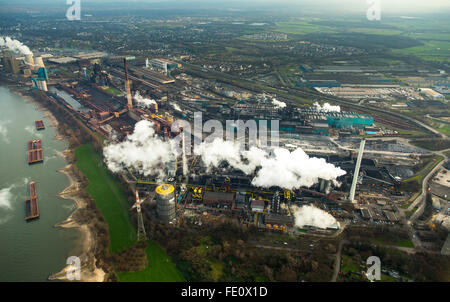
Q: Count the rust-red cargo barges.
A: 3